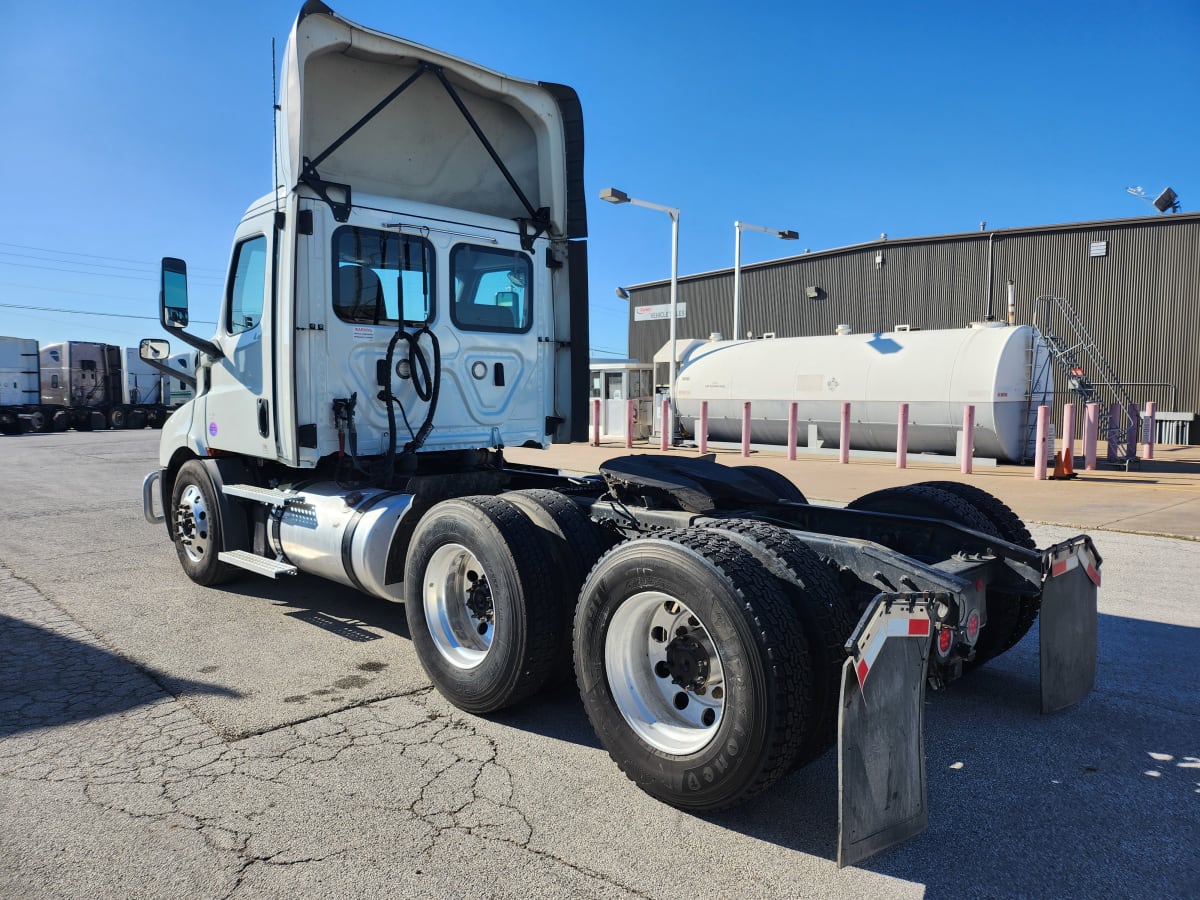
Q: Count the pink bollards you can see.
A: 15